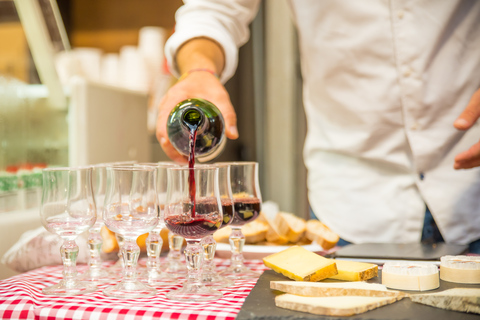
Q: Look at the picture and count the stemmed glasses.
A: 9